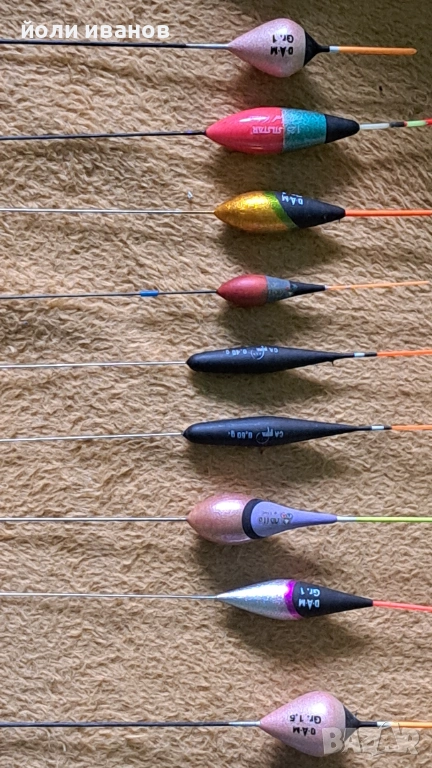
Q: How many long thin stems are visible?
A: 9